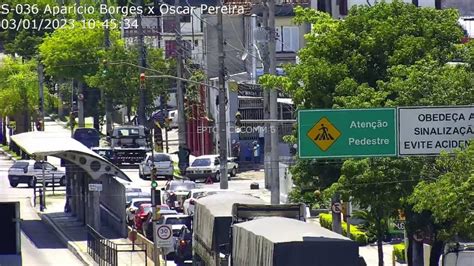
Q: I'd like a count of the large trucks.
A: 2